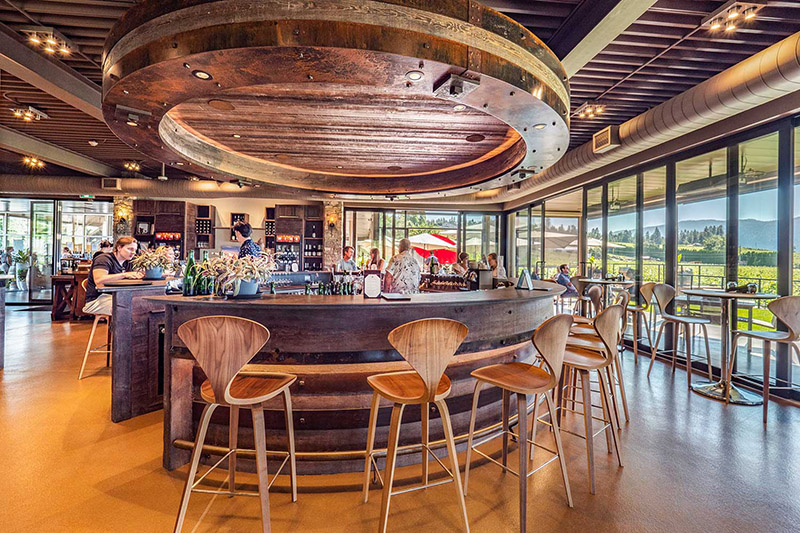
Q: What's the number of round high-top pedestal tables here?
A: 2